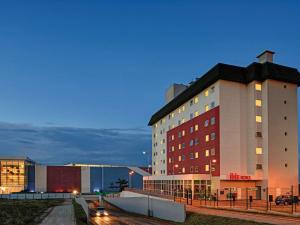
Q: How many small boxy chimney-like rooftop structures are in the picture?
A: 2